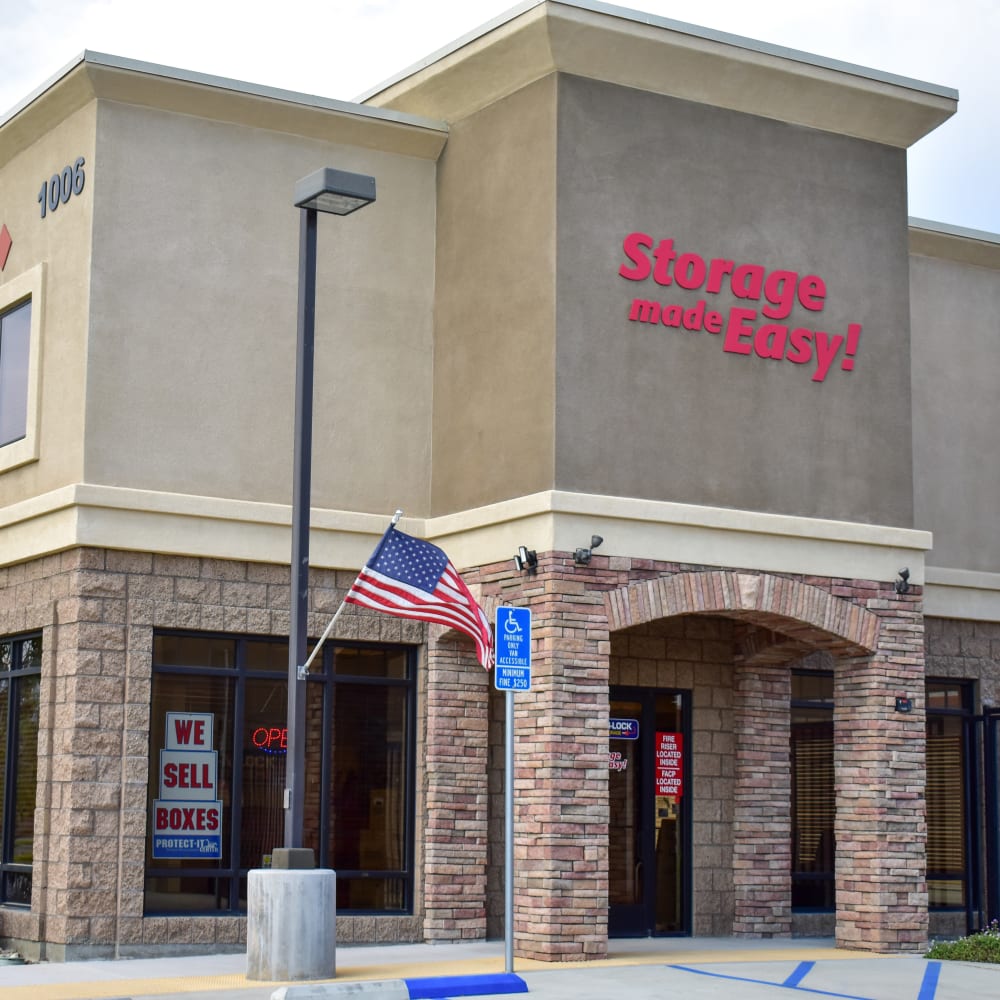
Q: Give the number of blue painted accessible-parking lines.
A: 3